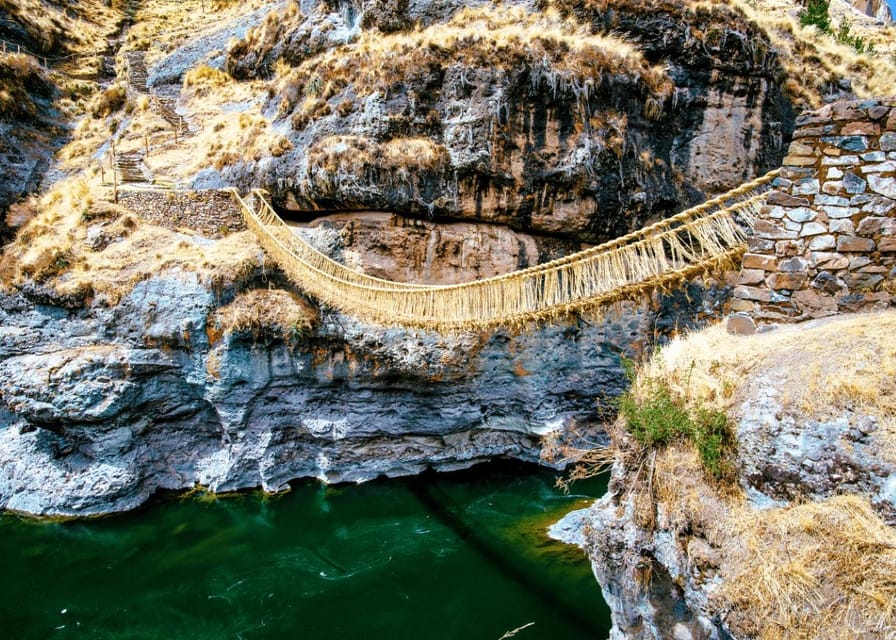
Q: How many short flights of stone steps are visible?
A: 3